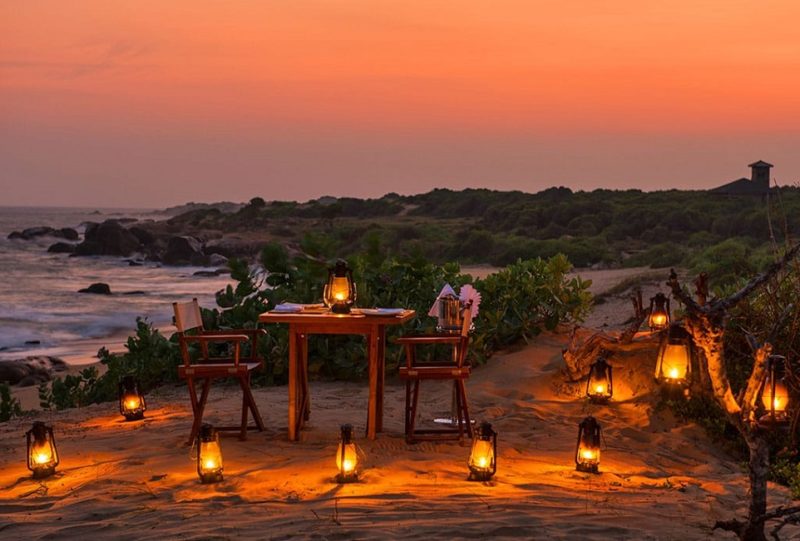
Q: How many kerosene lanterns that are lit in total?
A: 11